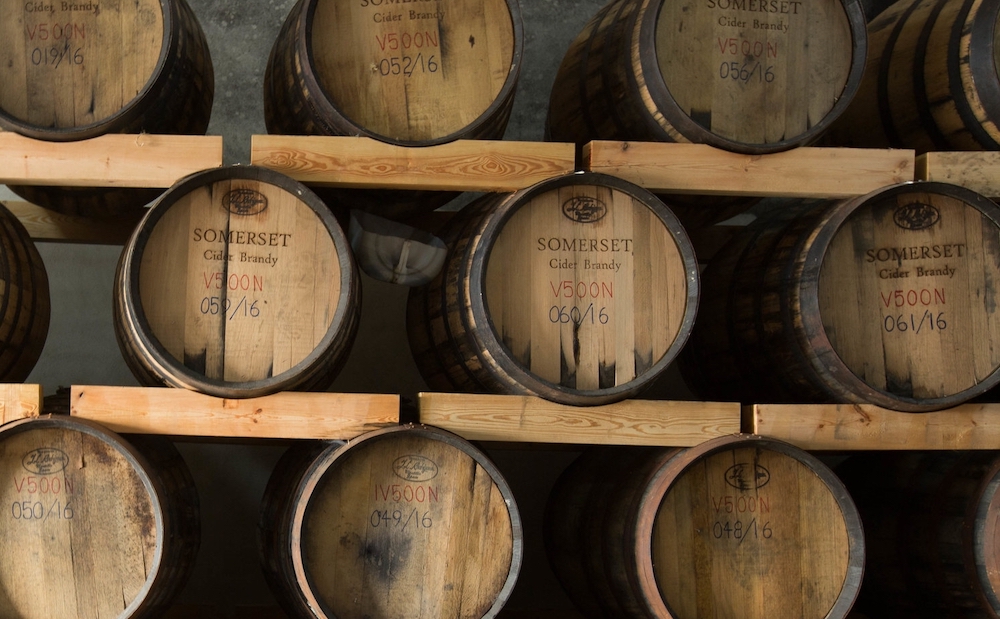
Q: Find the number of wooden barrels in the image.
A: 12